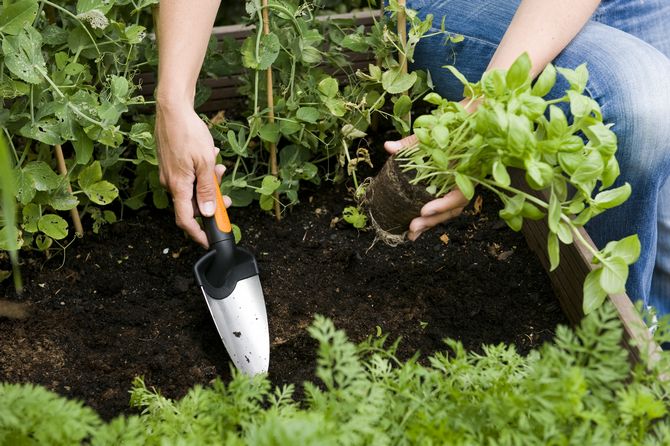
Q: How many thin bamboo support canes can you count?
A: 3